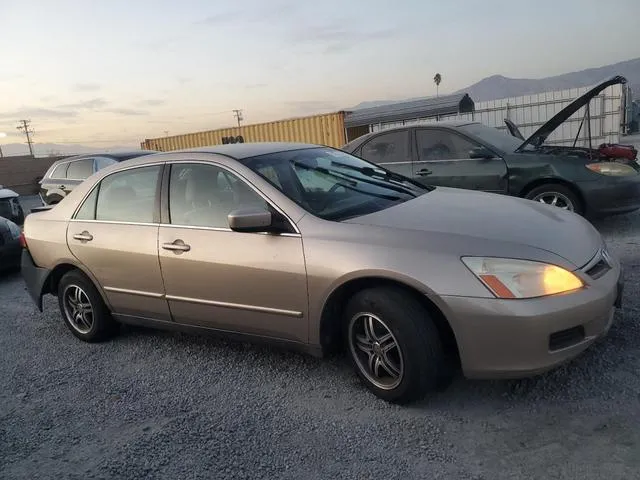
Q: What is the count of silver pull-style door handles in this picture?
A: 2